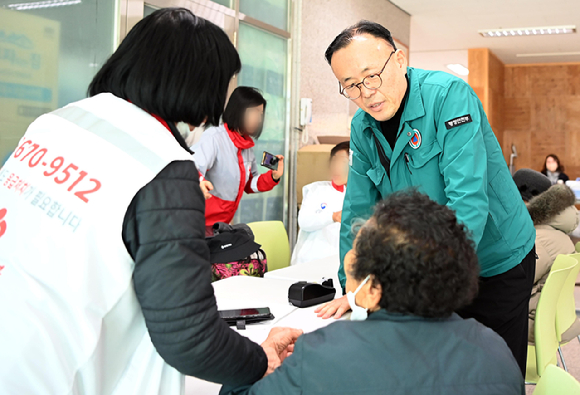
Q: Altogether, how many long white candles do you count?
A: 0